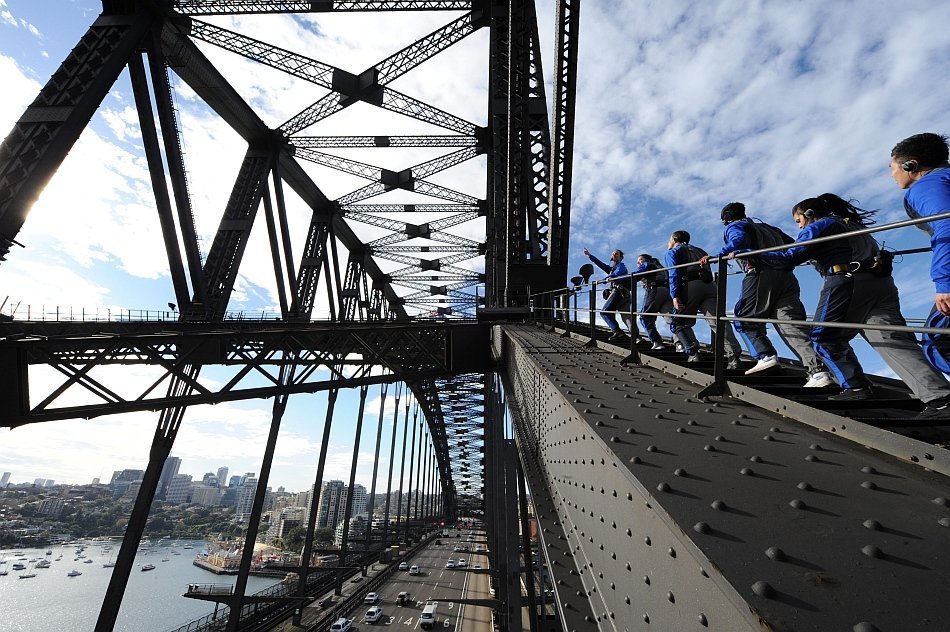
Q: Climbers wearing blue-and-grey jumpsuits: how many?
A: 6